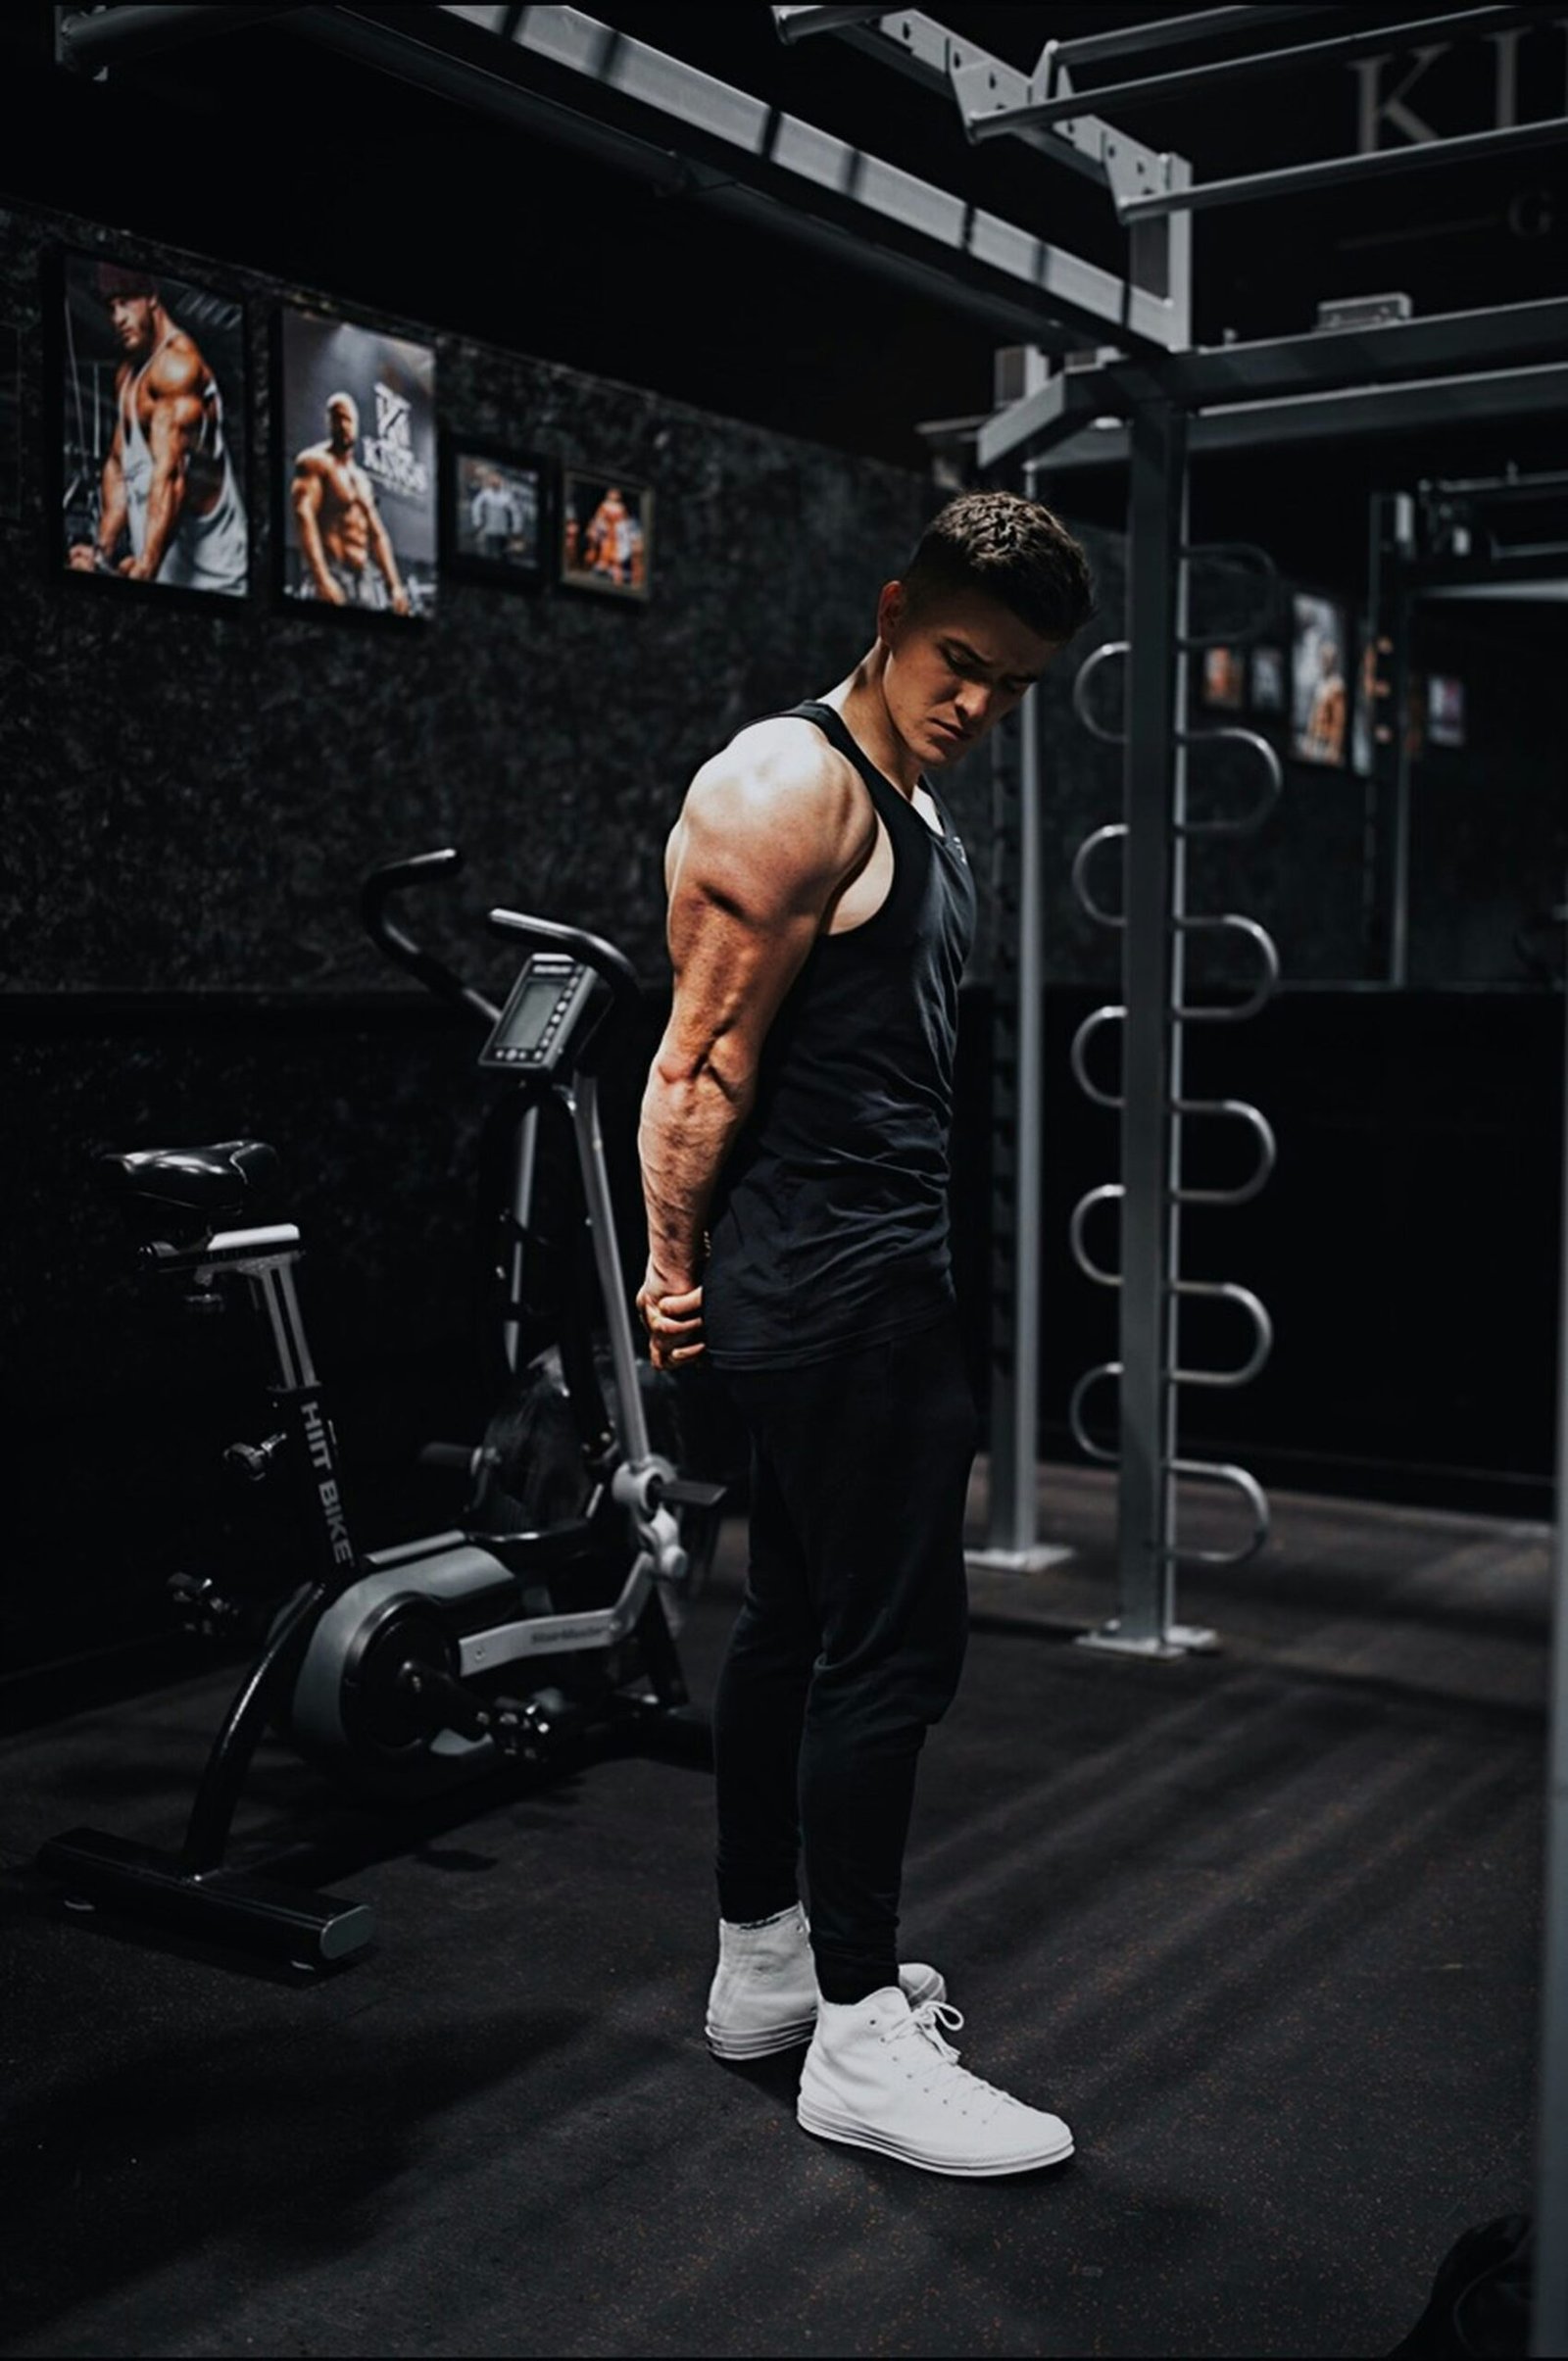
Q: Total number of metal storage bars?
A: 11